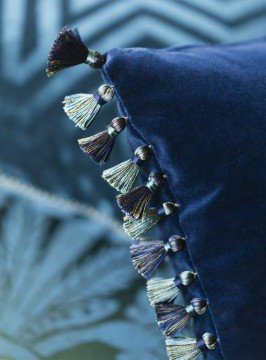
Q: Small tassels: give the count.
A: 10